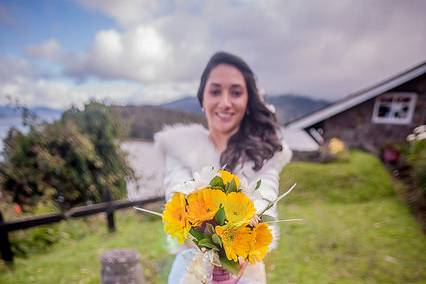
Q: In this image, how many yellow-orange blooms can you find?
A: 6